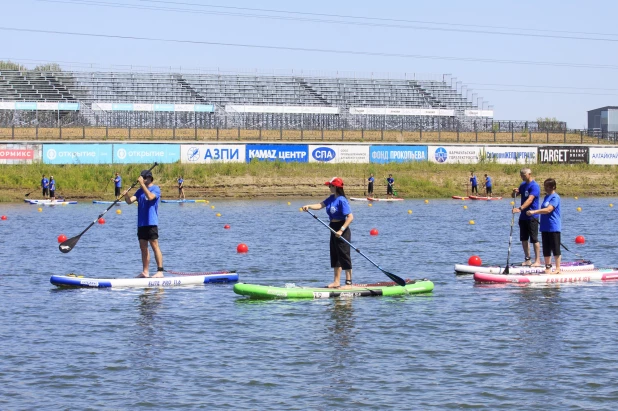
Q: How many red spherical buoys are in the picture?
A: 8